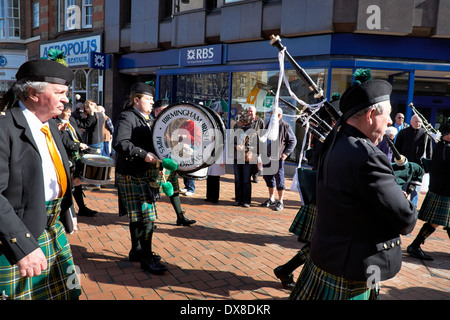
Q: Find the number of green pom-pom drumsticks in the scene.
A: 2